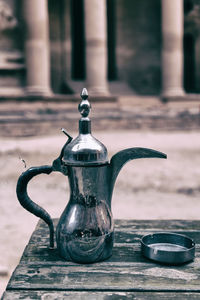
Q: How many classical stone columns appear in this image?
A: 3